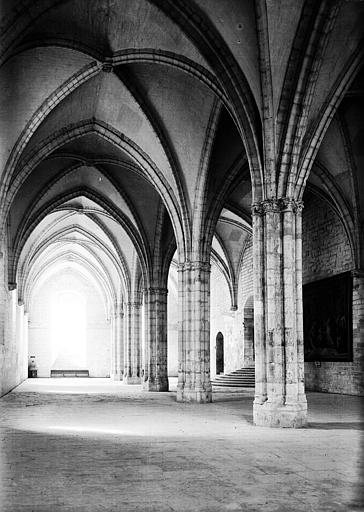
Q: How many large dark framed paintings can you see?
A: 1